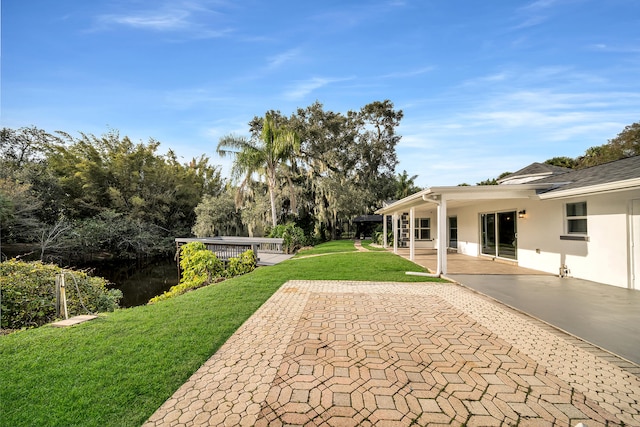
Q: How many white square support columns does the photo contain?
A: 4